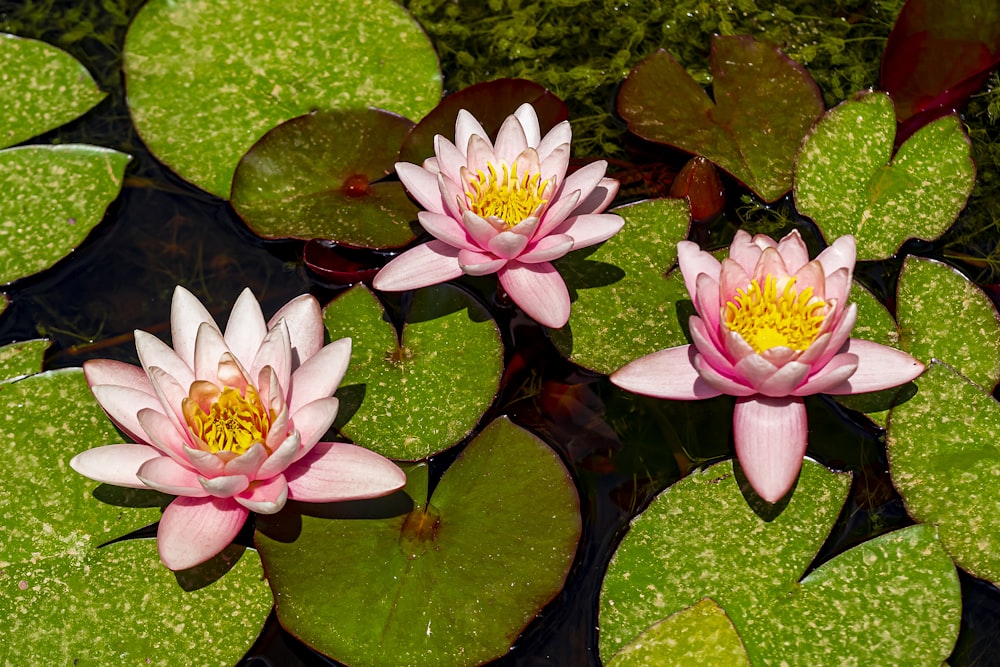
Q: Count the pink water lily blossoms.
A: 3